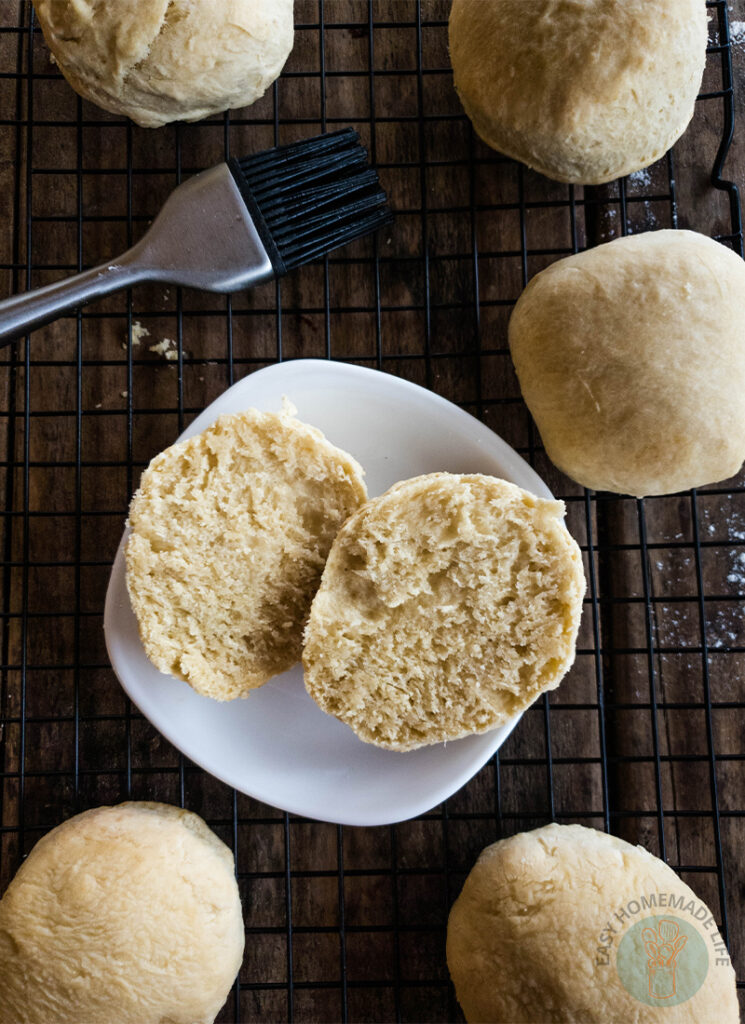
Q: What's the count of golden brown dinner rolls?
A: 6